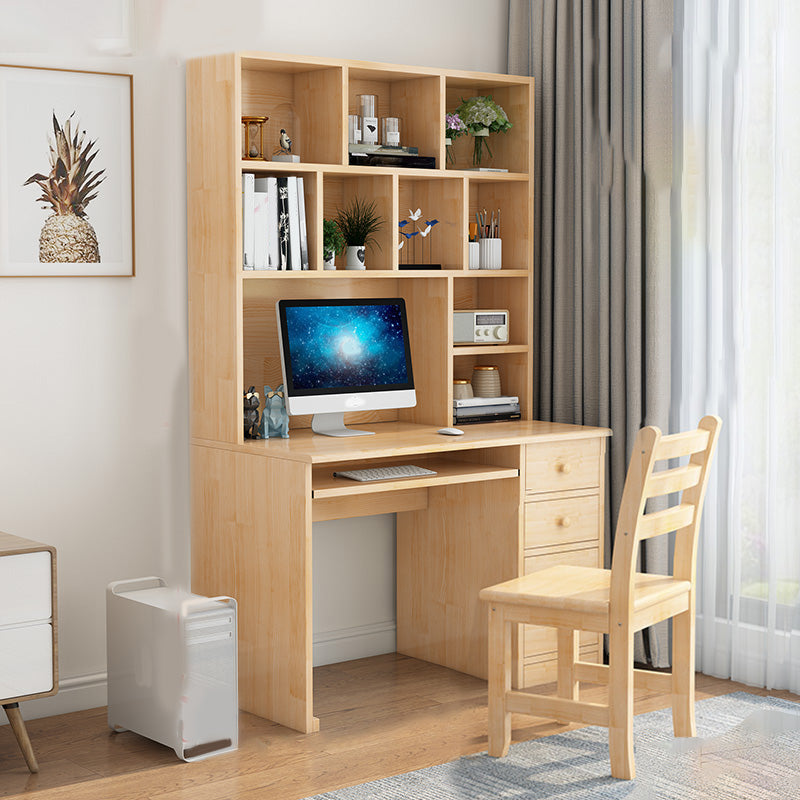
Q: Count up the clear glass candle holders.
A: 3